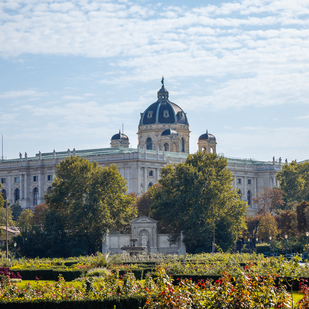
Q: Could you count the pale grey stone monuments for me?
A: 1